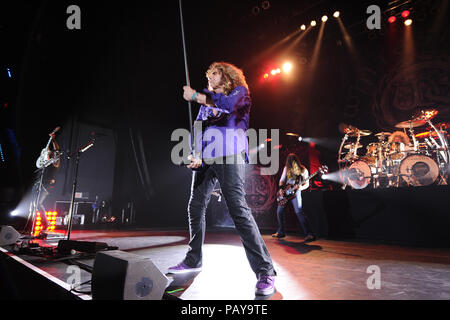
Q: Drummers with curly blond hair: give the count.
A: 1